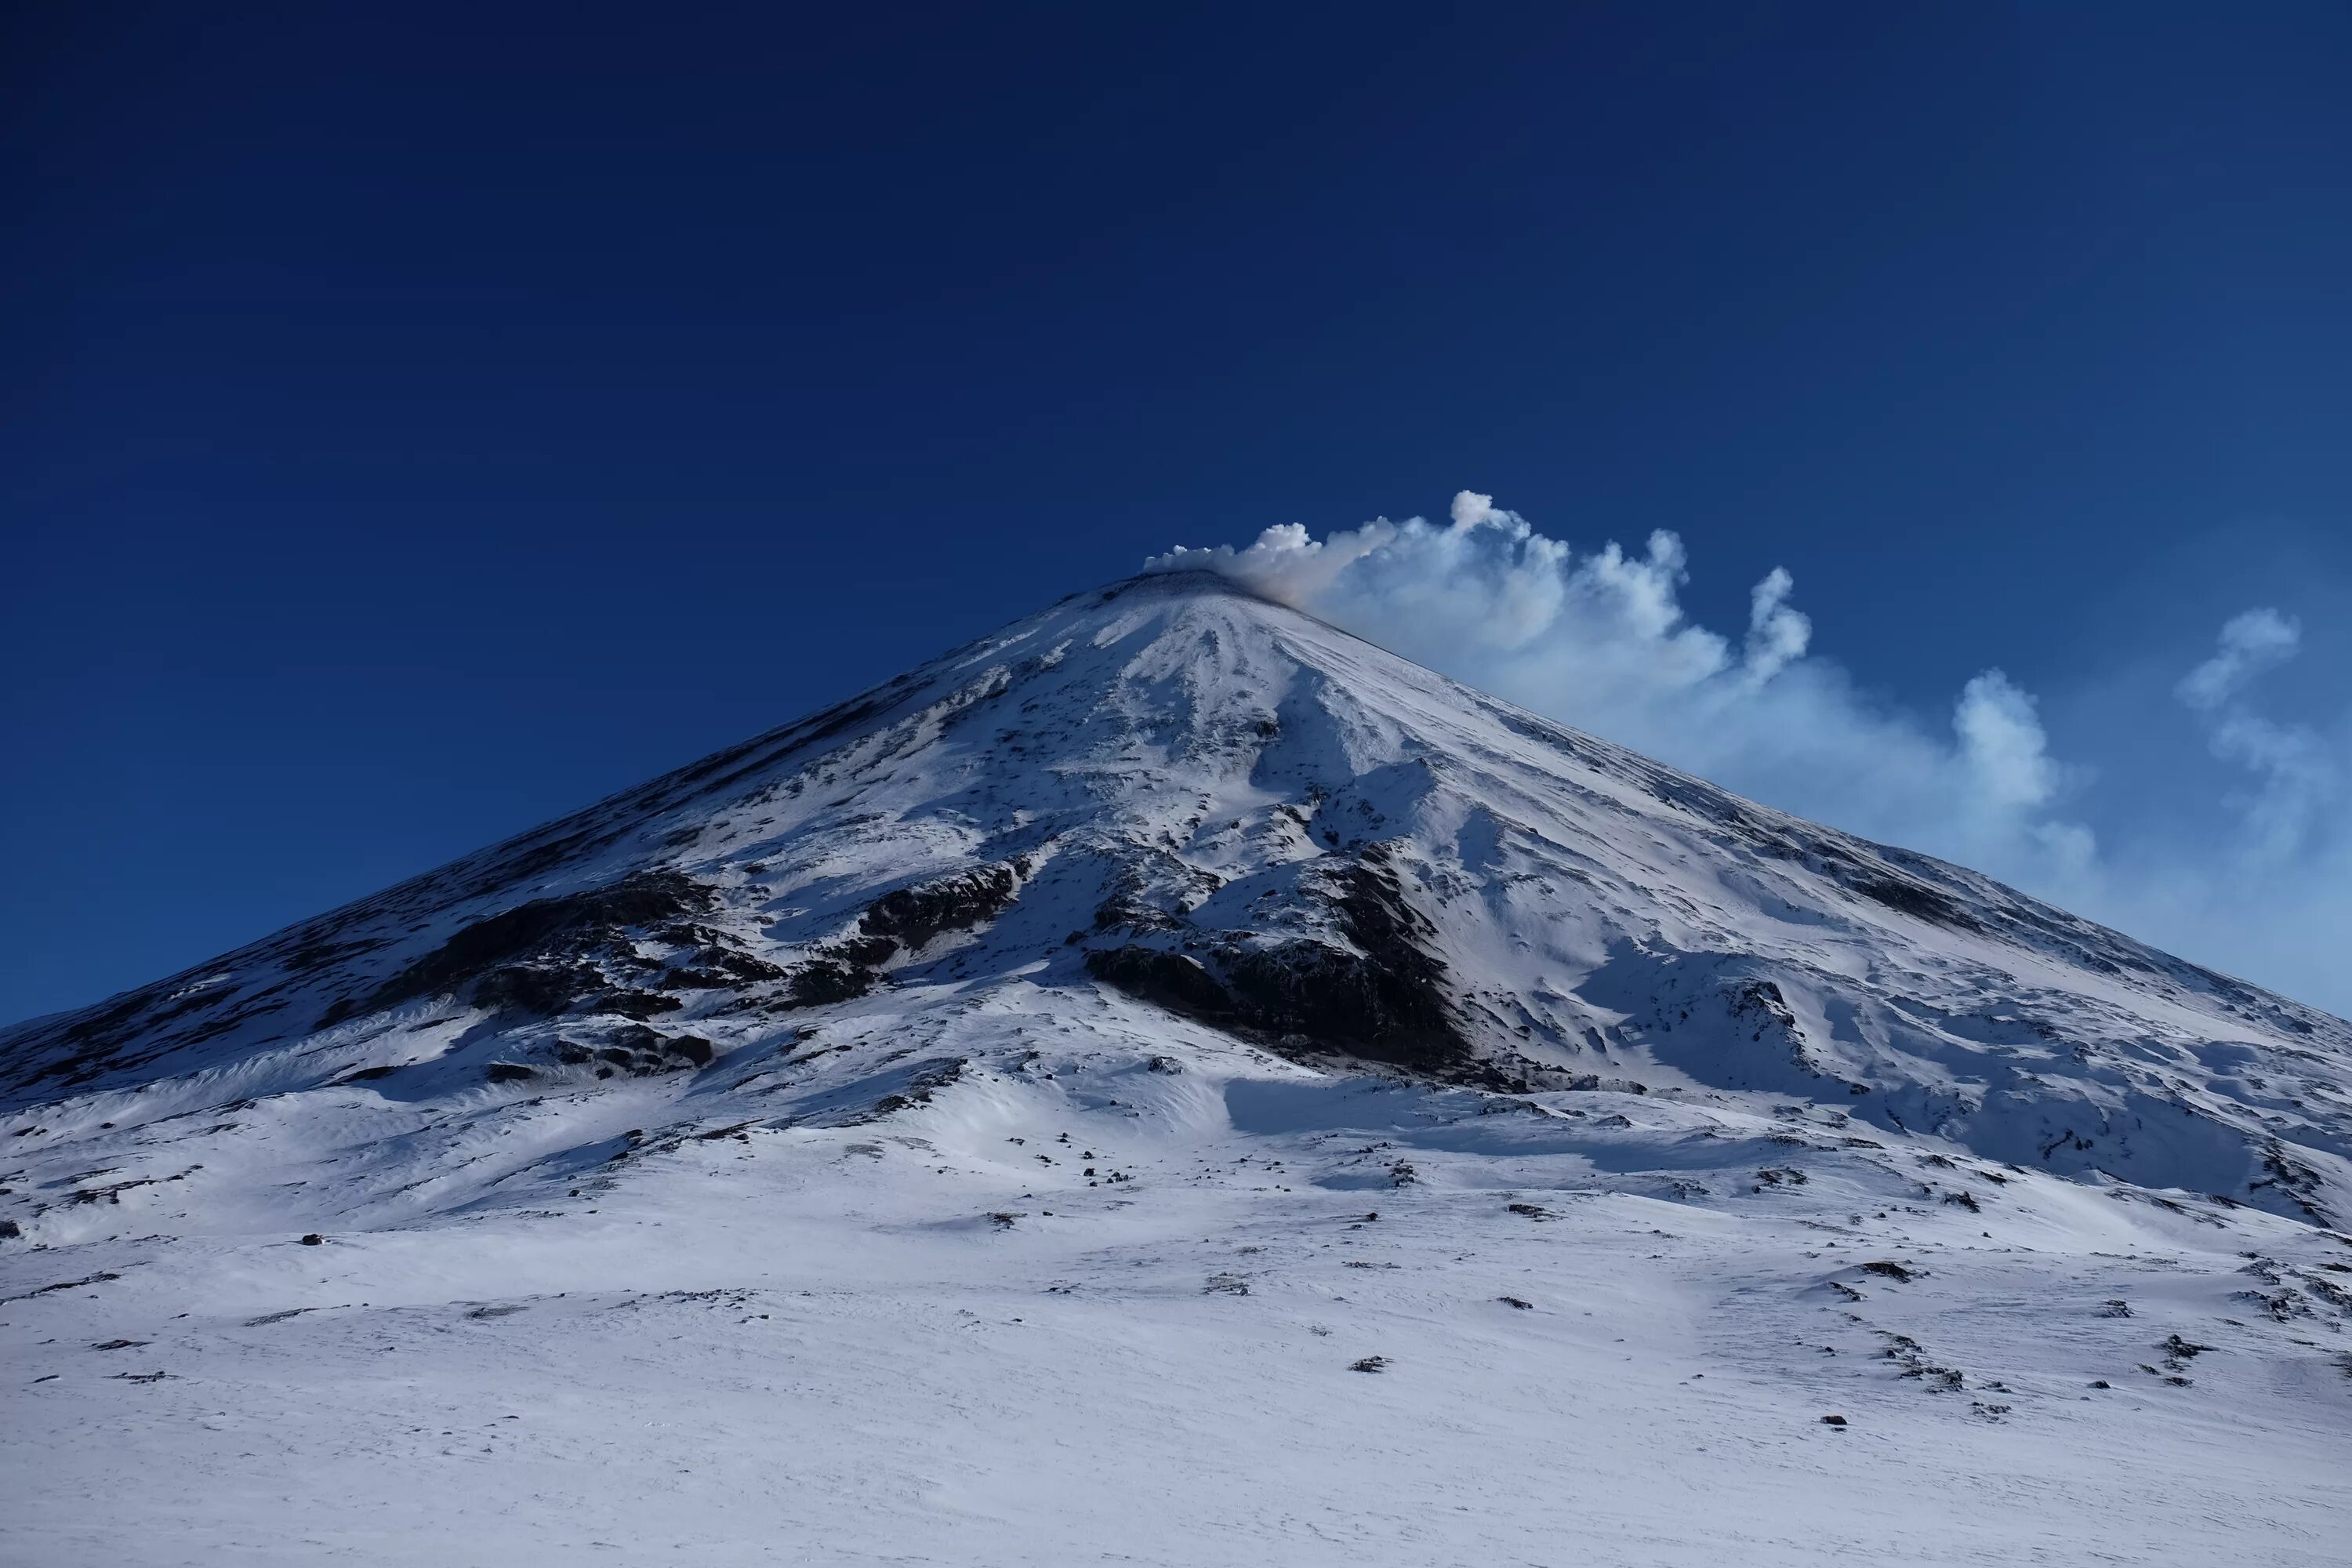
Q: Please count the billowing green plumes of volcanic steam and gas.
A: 0